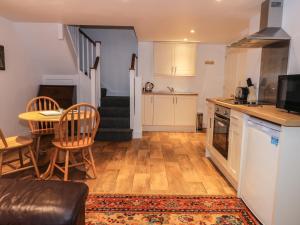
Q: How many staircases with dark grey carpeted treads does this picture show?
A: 1